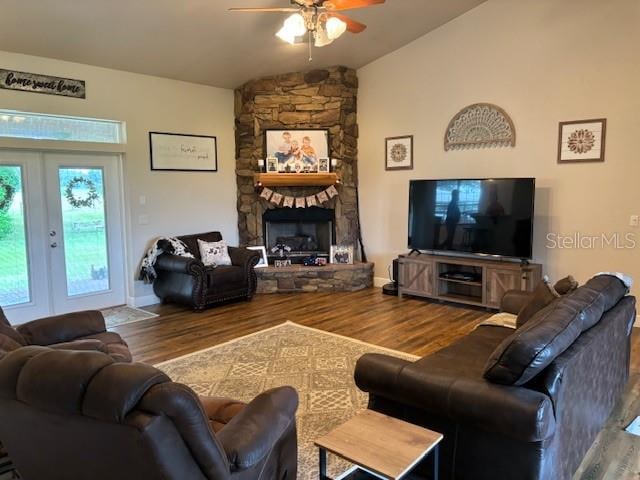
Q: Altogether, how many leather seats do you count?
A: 4